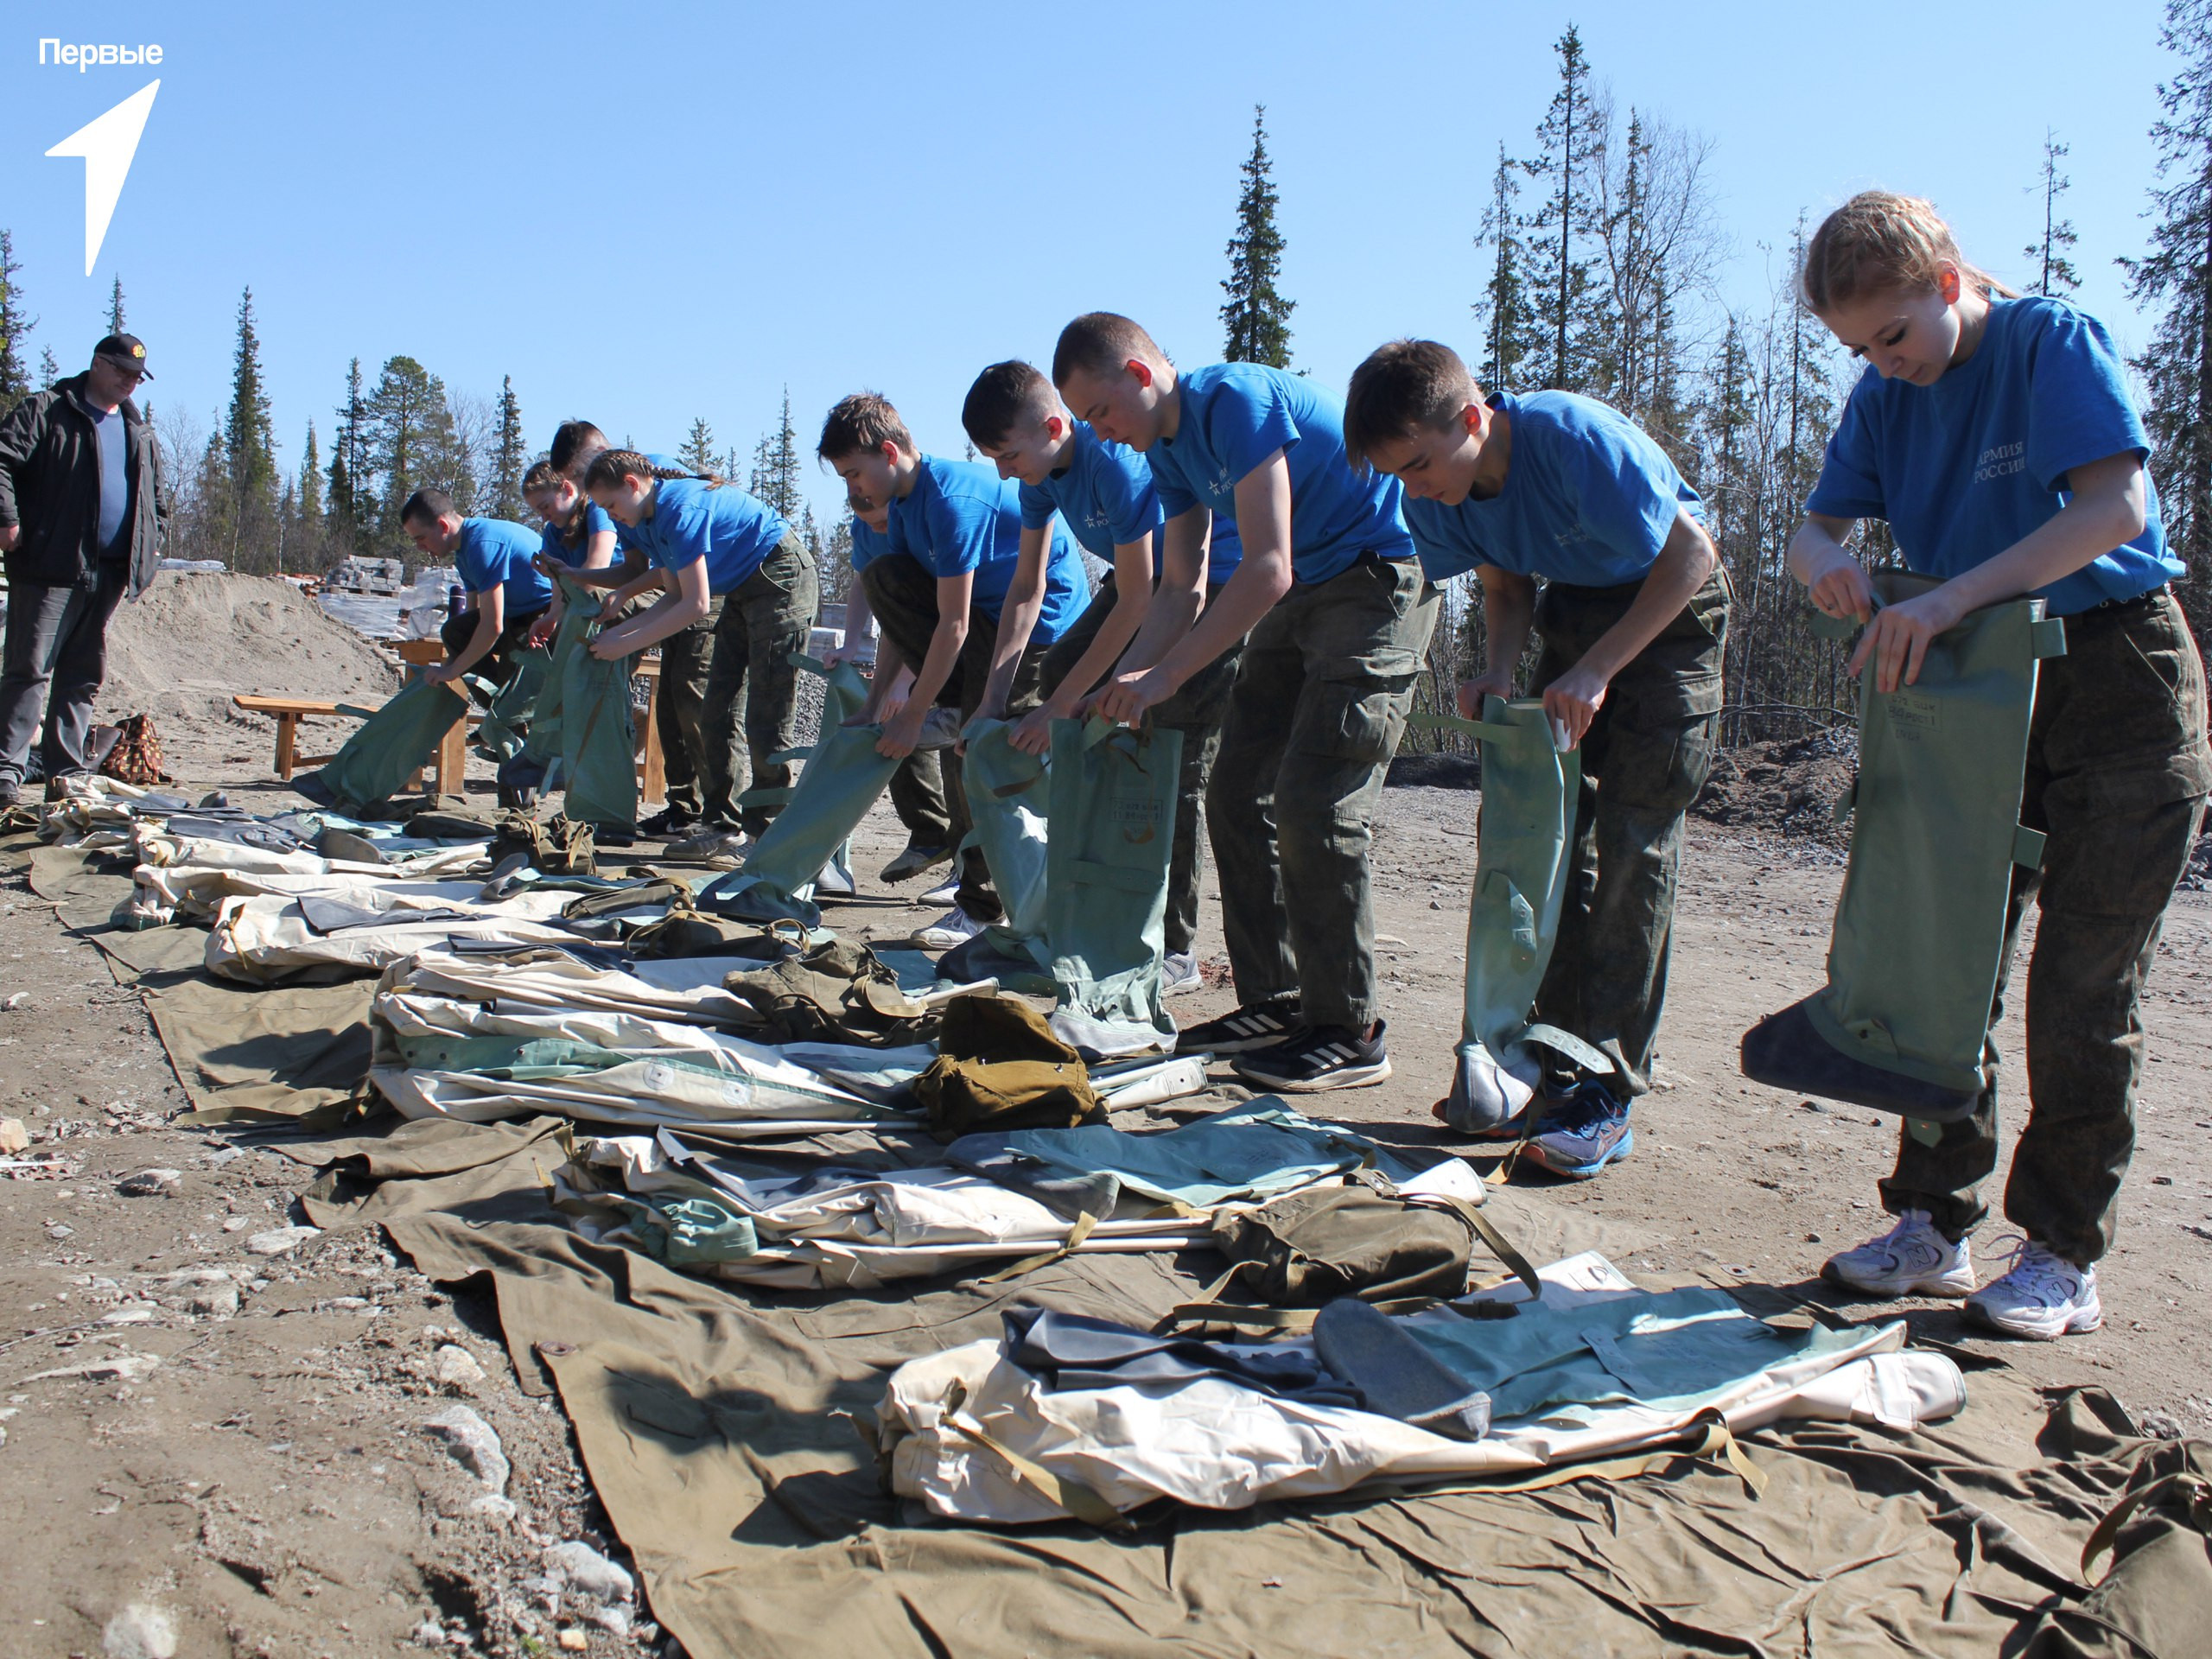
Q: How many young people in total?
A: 10